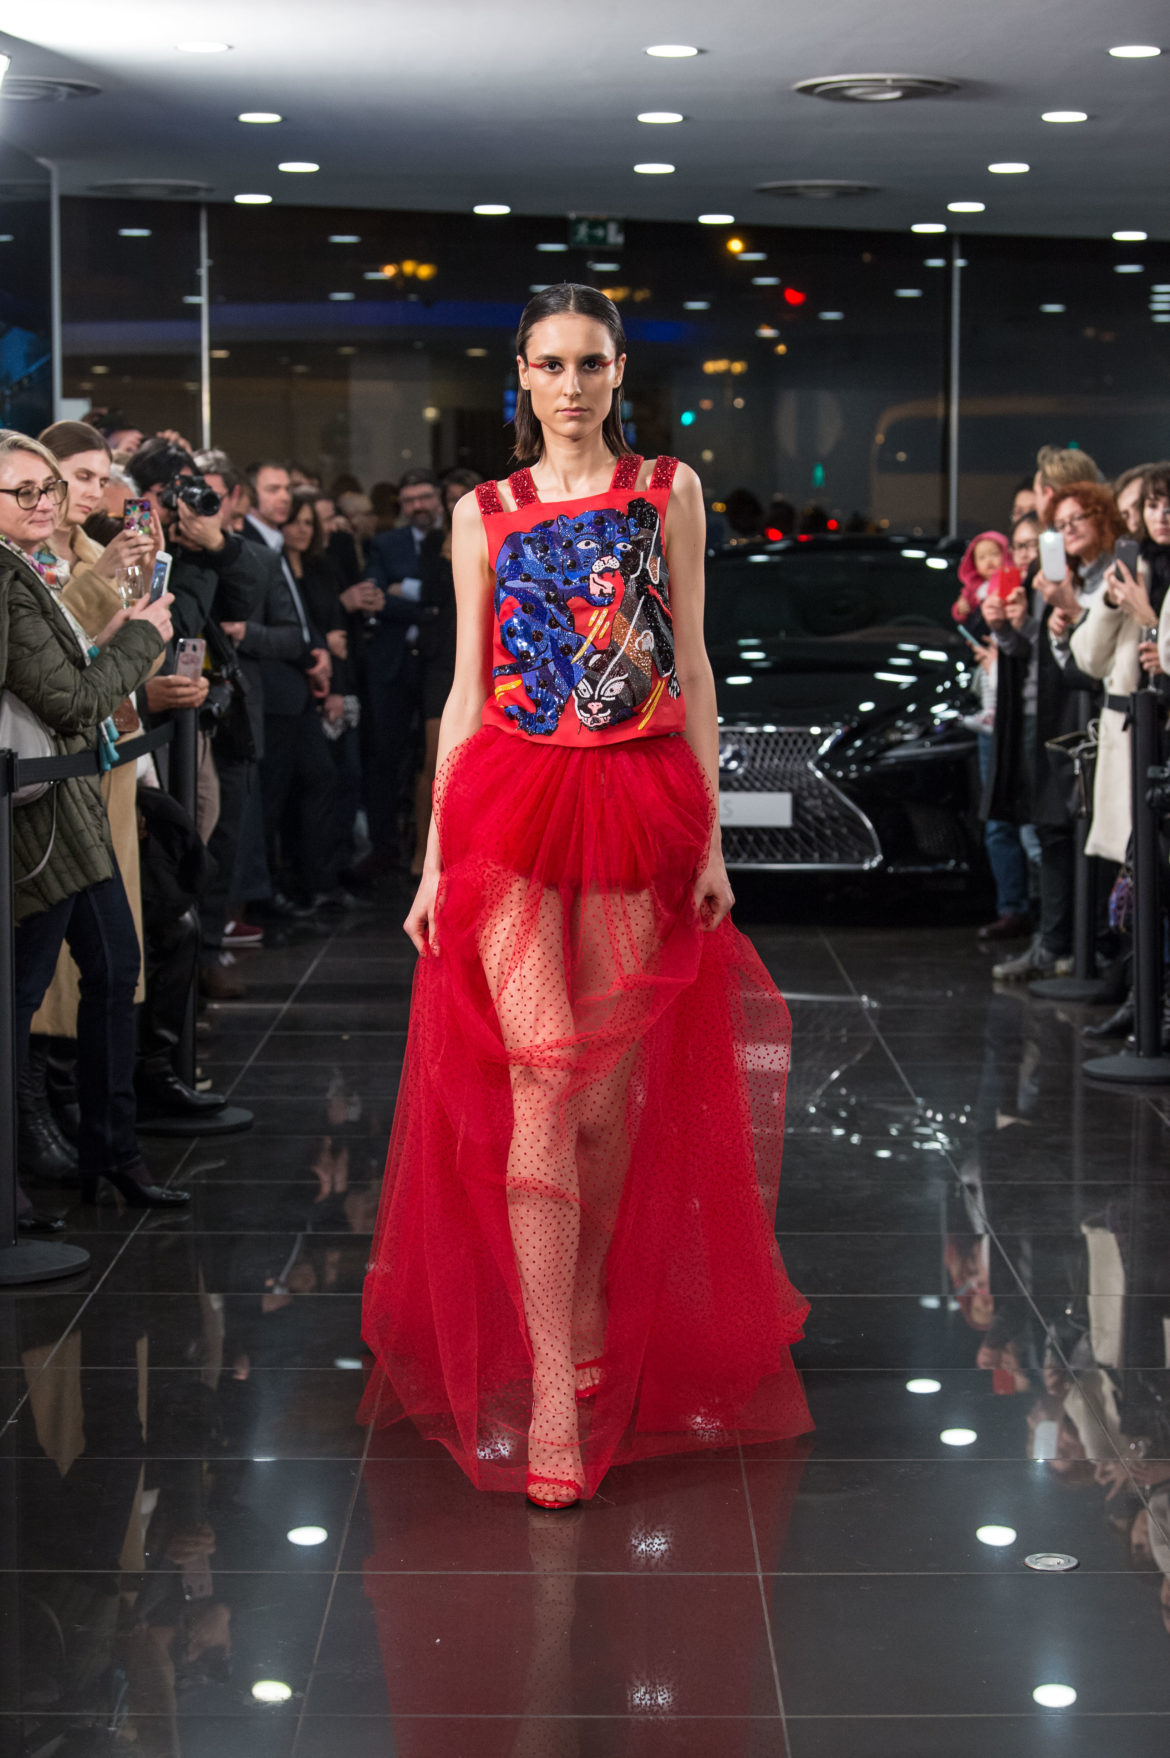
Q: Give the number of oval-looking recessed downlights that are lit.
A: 15